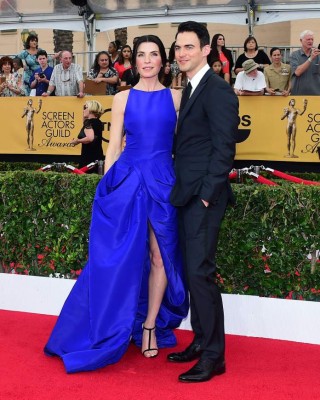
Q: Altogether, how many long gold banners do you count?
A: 1